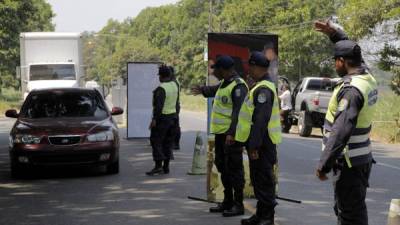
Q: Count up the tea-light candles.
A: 0